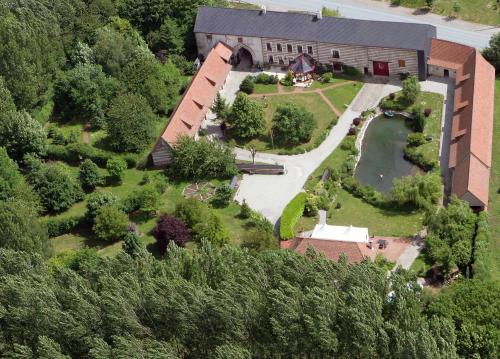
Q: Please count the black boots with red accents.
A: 0